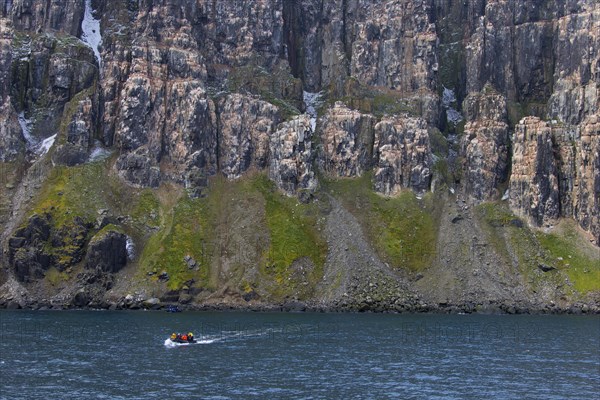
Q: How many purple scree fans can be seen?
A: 0